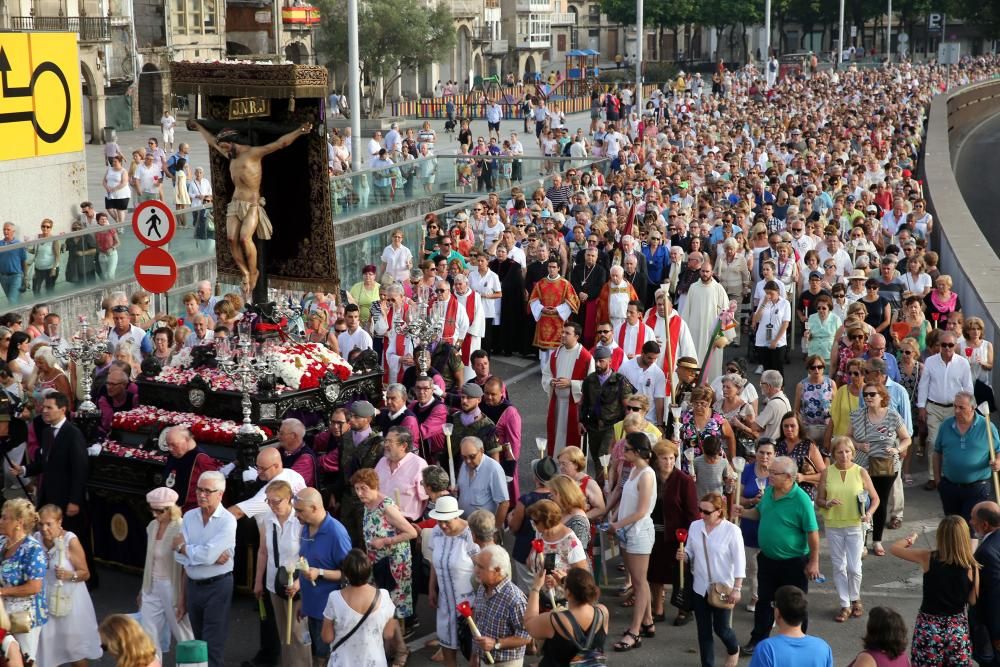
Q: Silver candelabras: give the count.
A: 4